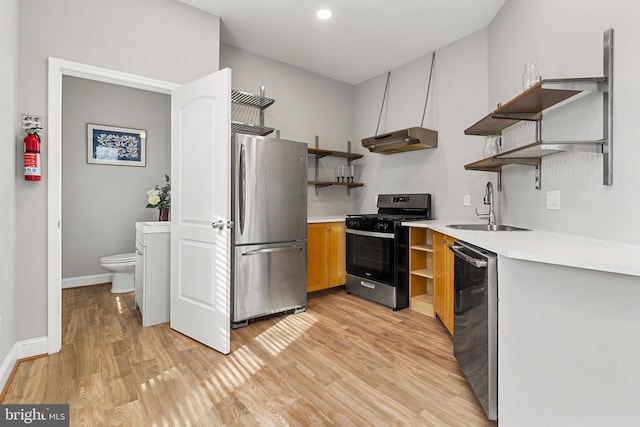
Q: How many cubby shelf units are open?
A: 3